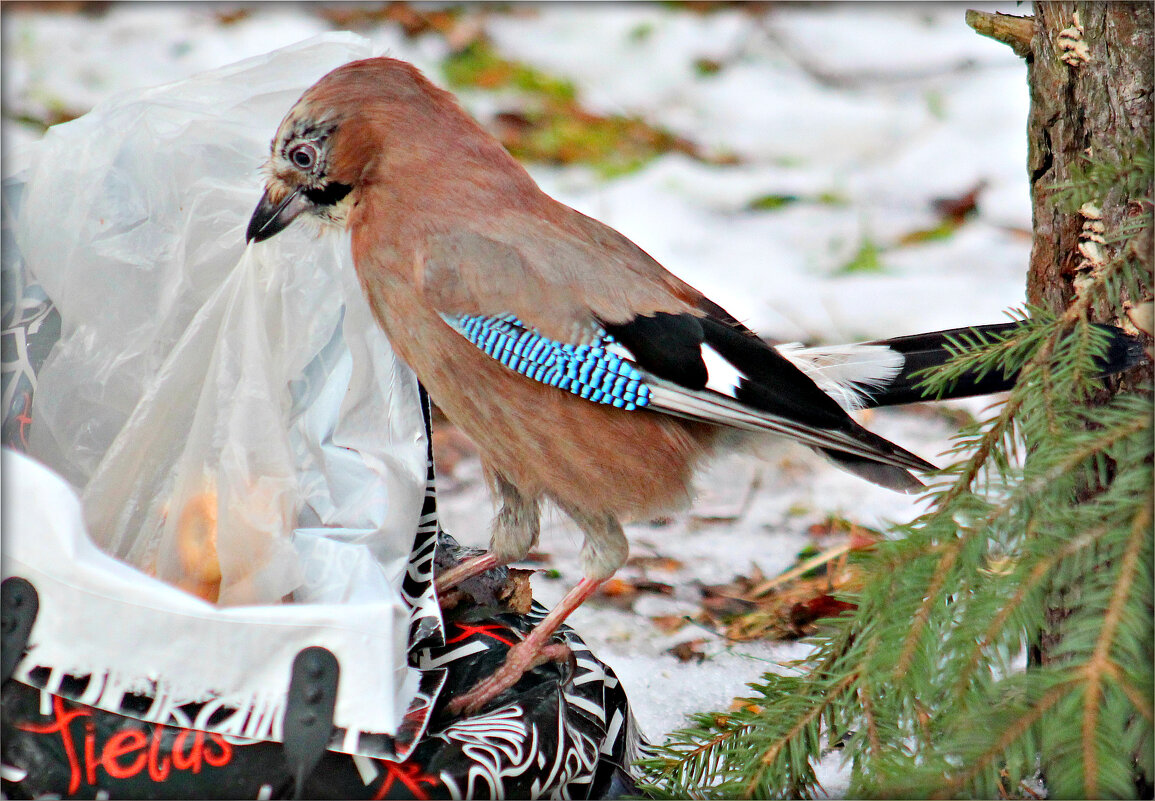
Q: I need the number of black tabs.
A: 2